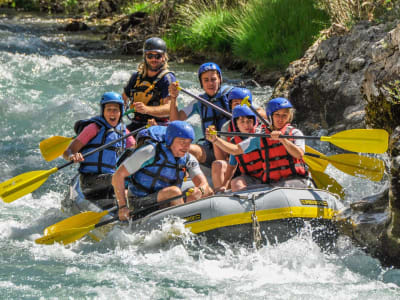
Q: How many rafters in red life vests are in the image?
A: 2